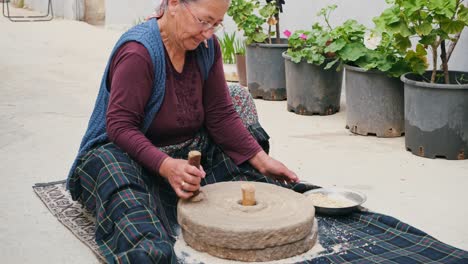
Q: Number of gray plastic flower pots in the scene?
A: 4